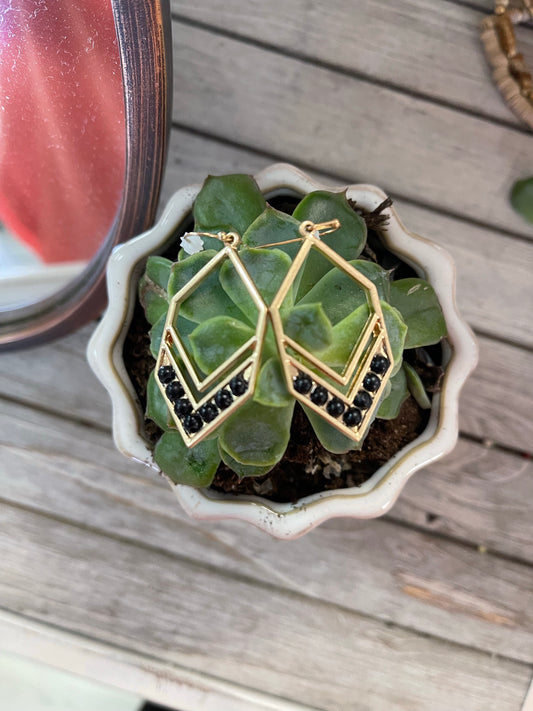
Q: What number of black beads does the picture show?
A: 14